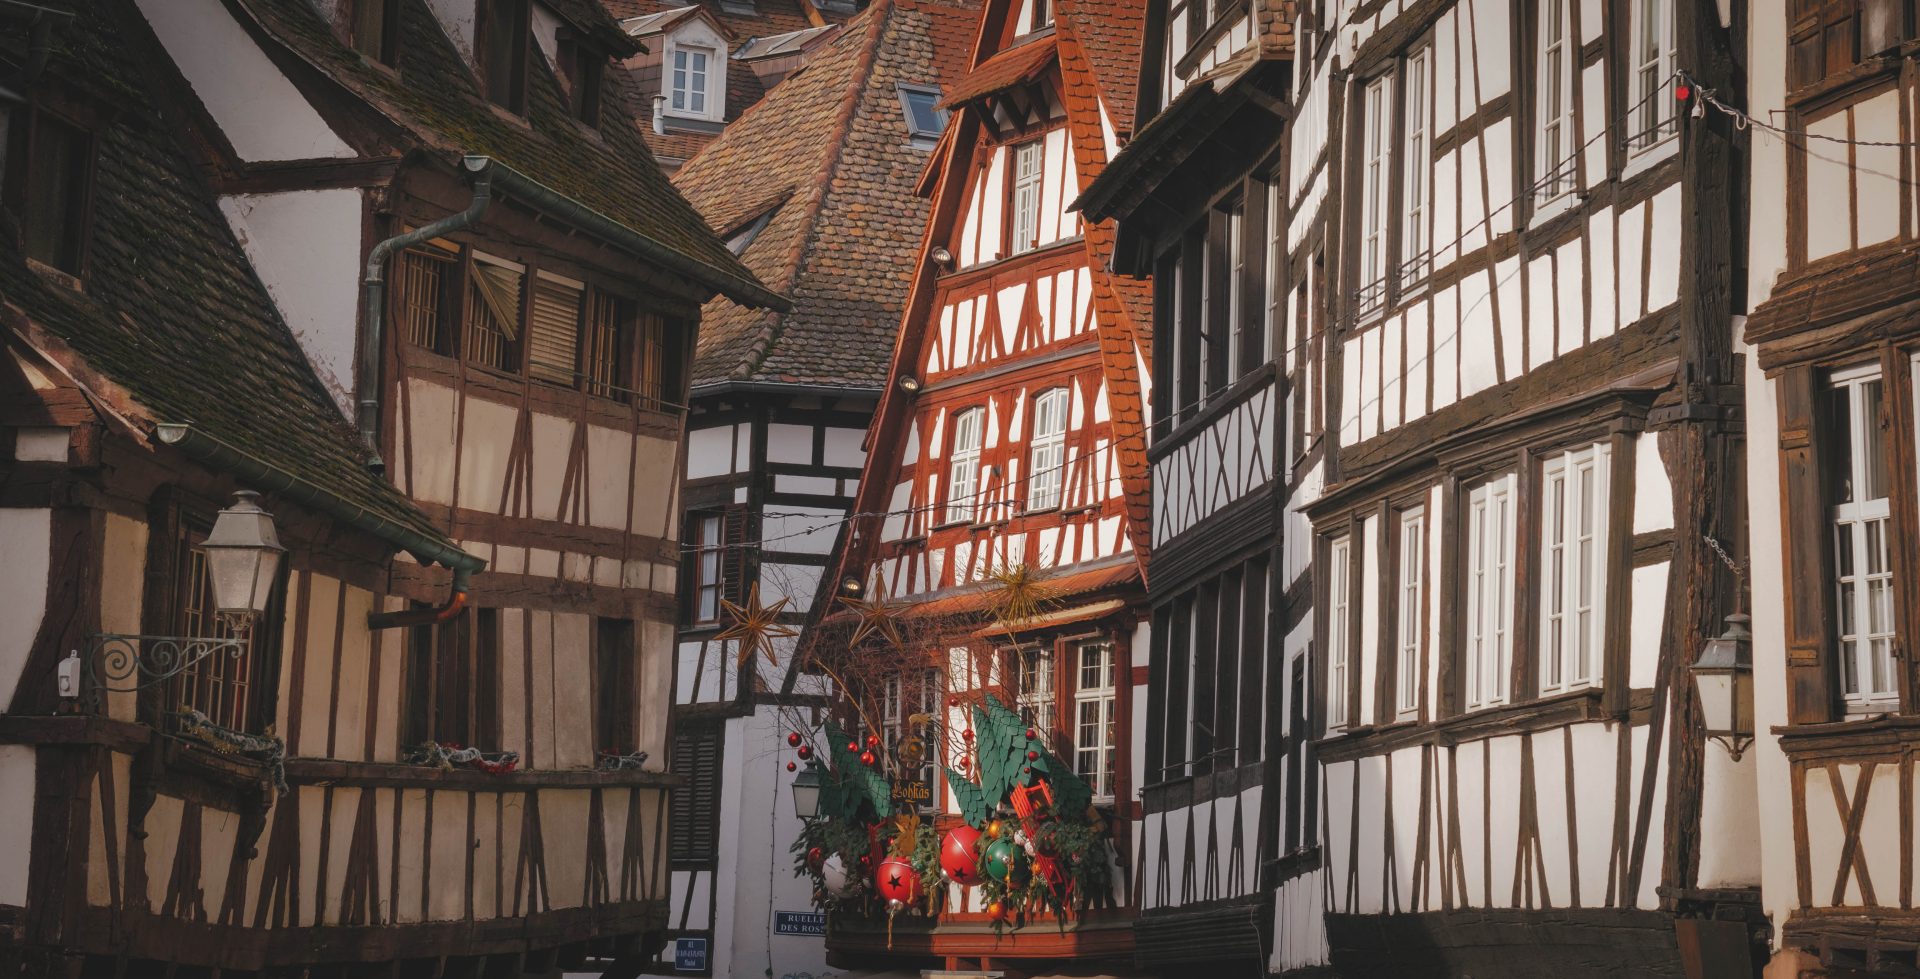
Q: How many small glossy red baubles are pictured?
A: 12